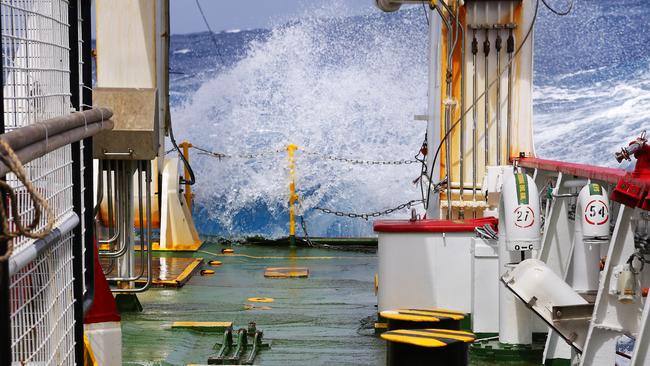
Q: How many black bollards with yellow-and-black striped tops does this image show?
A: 2